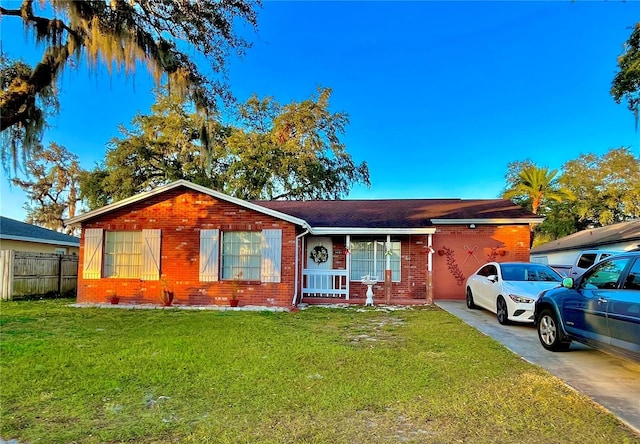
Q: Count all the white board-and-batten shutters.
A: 4